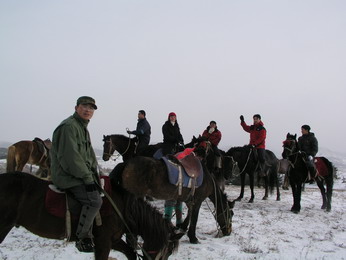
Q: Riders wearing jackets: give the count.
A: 6